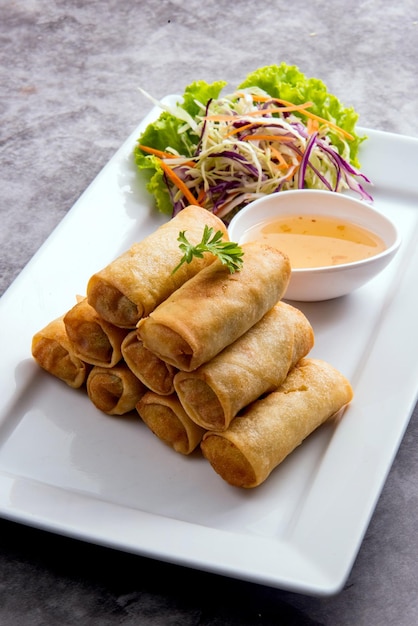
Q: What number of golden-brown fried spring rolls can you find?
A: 9